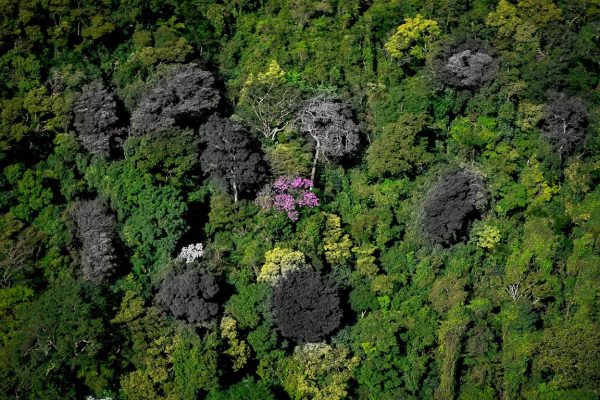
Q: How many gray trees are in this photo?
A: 10